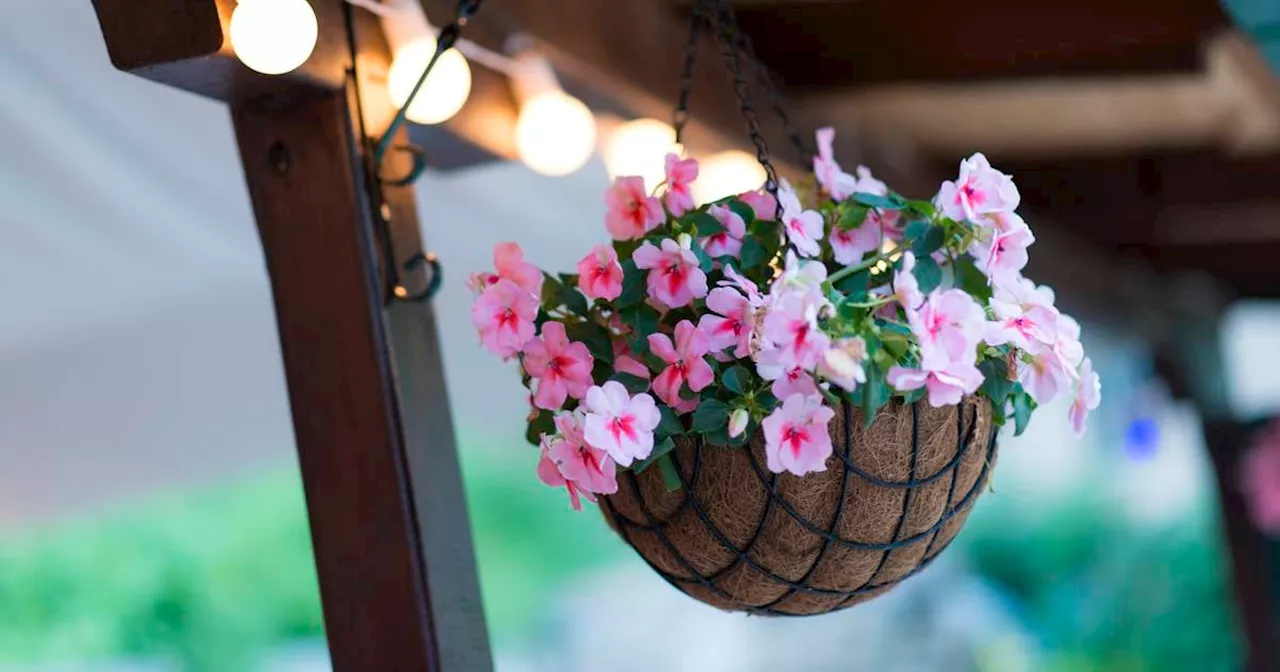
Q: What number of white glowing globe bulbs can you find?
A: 5